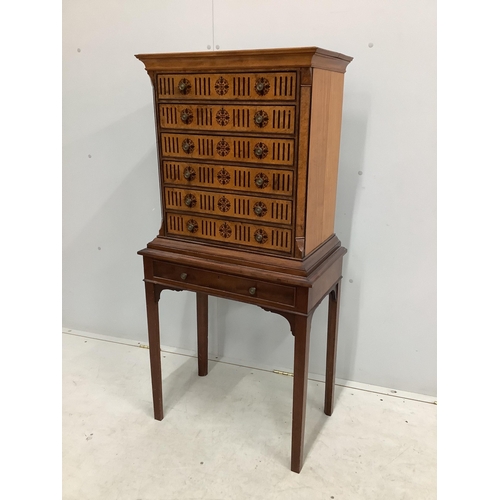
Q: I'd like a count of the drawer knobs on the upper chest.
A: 12